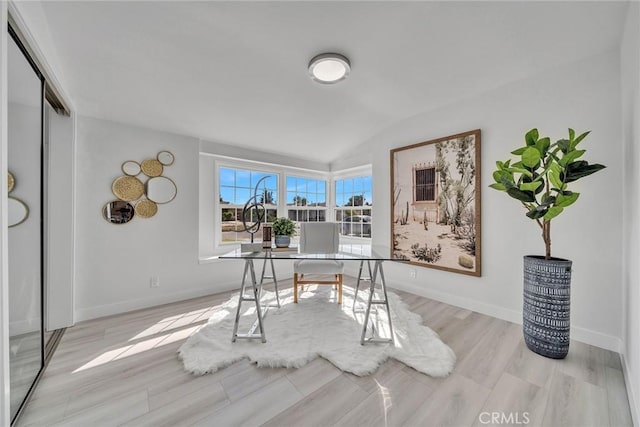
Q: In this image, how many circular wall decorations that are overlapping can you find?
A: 7